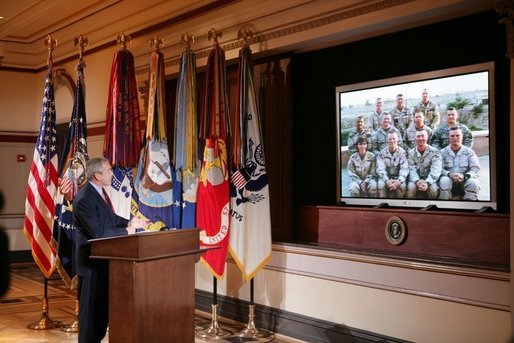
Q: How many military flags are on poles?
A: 5